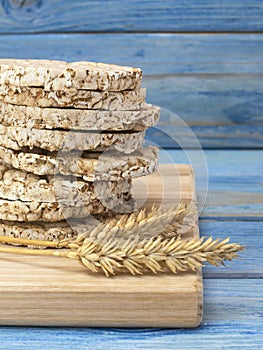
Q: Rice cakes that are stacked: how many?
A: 8